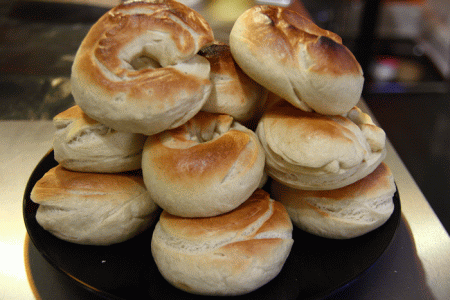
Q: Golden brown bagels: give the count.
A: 9